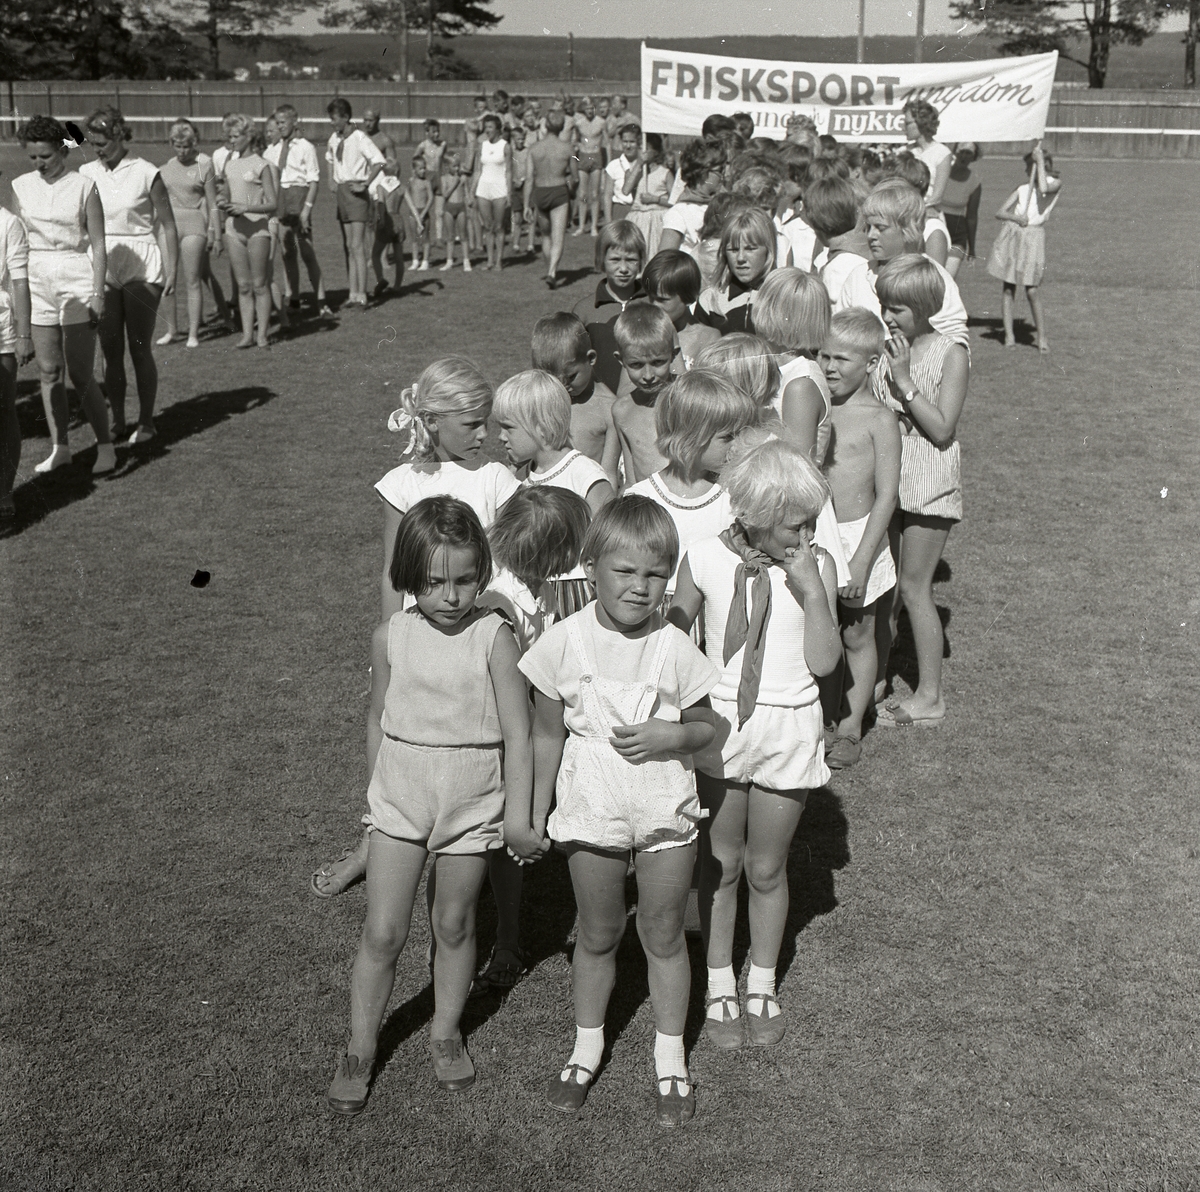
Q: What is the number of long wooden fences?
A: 1